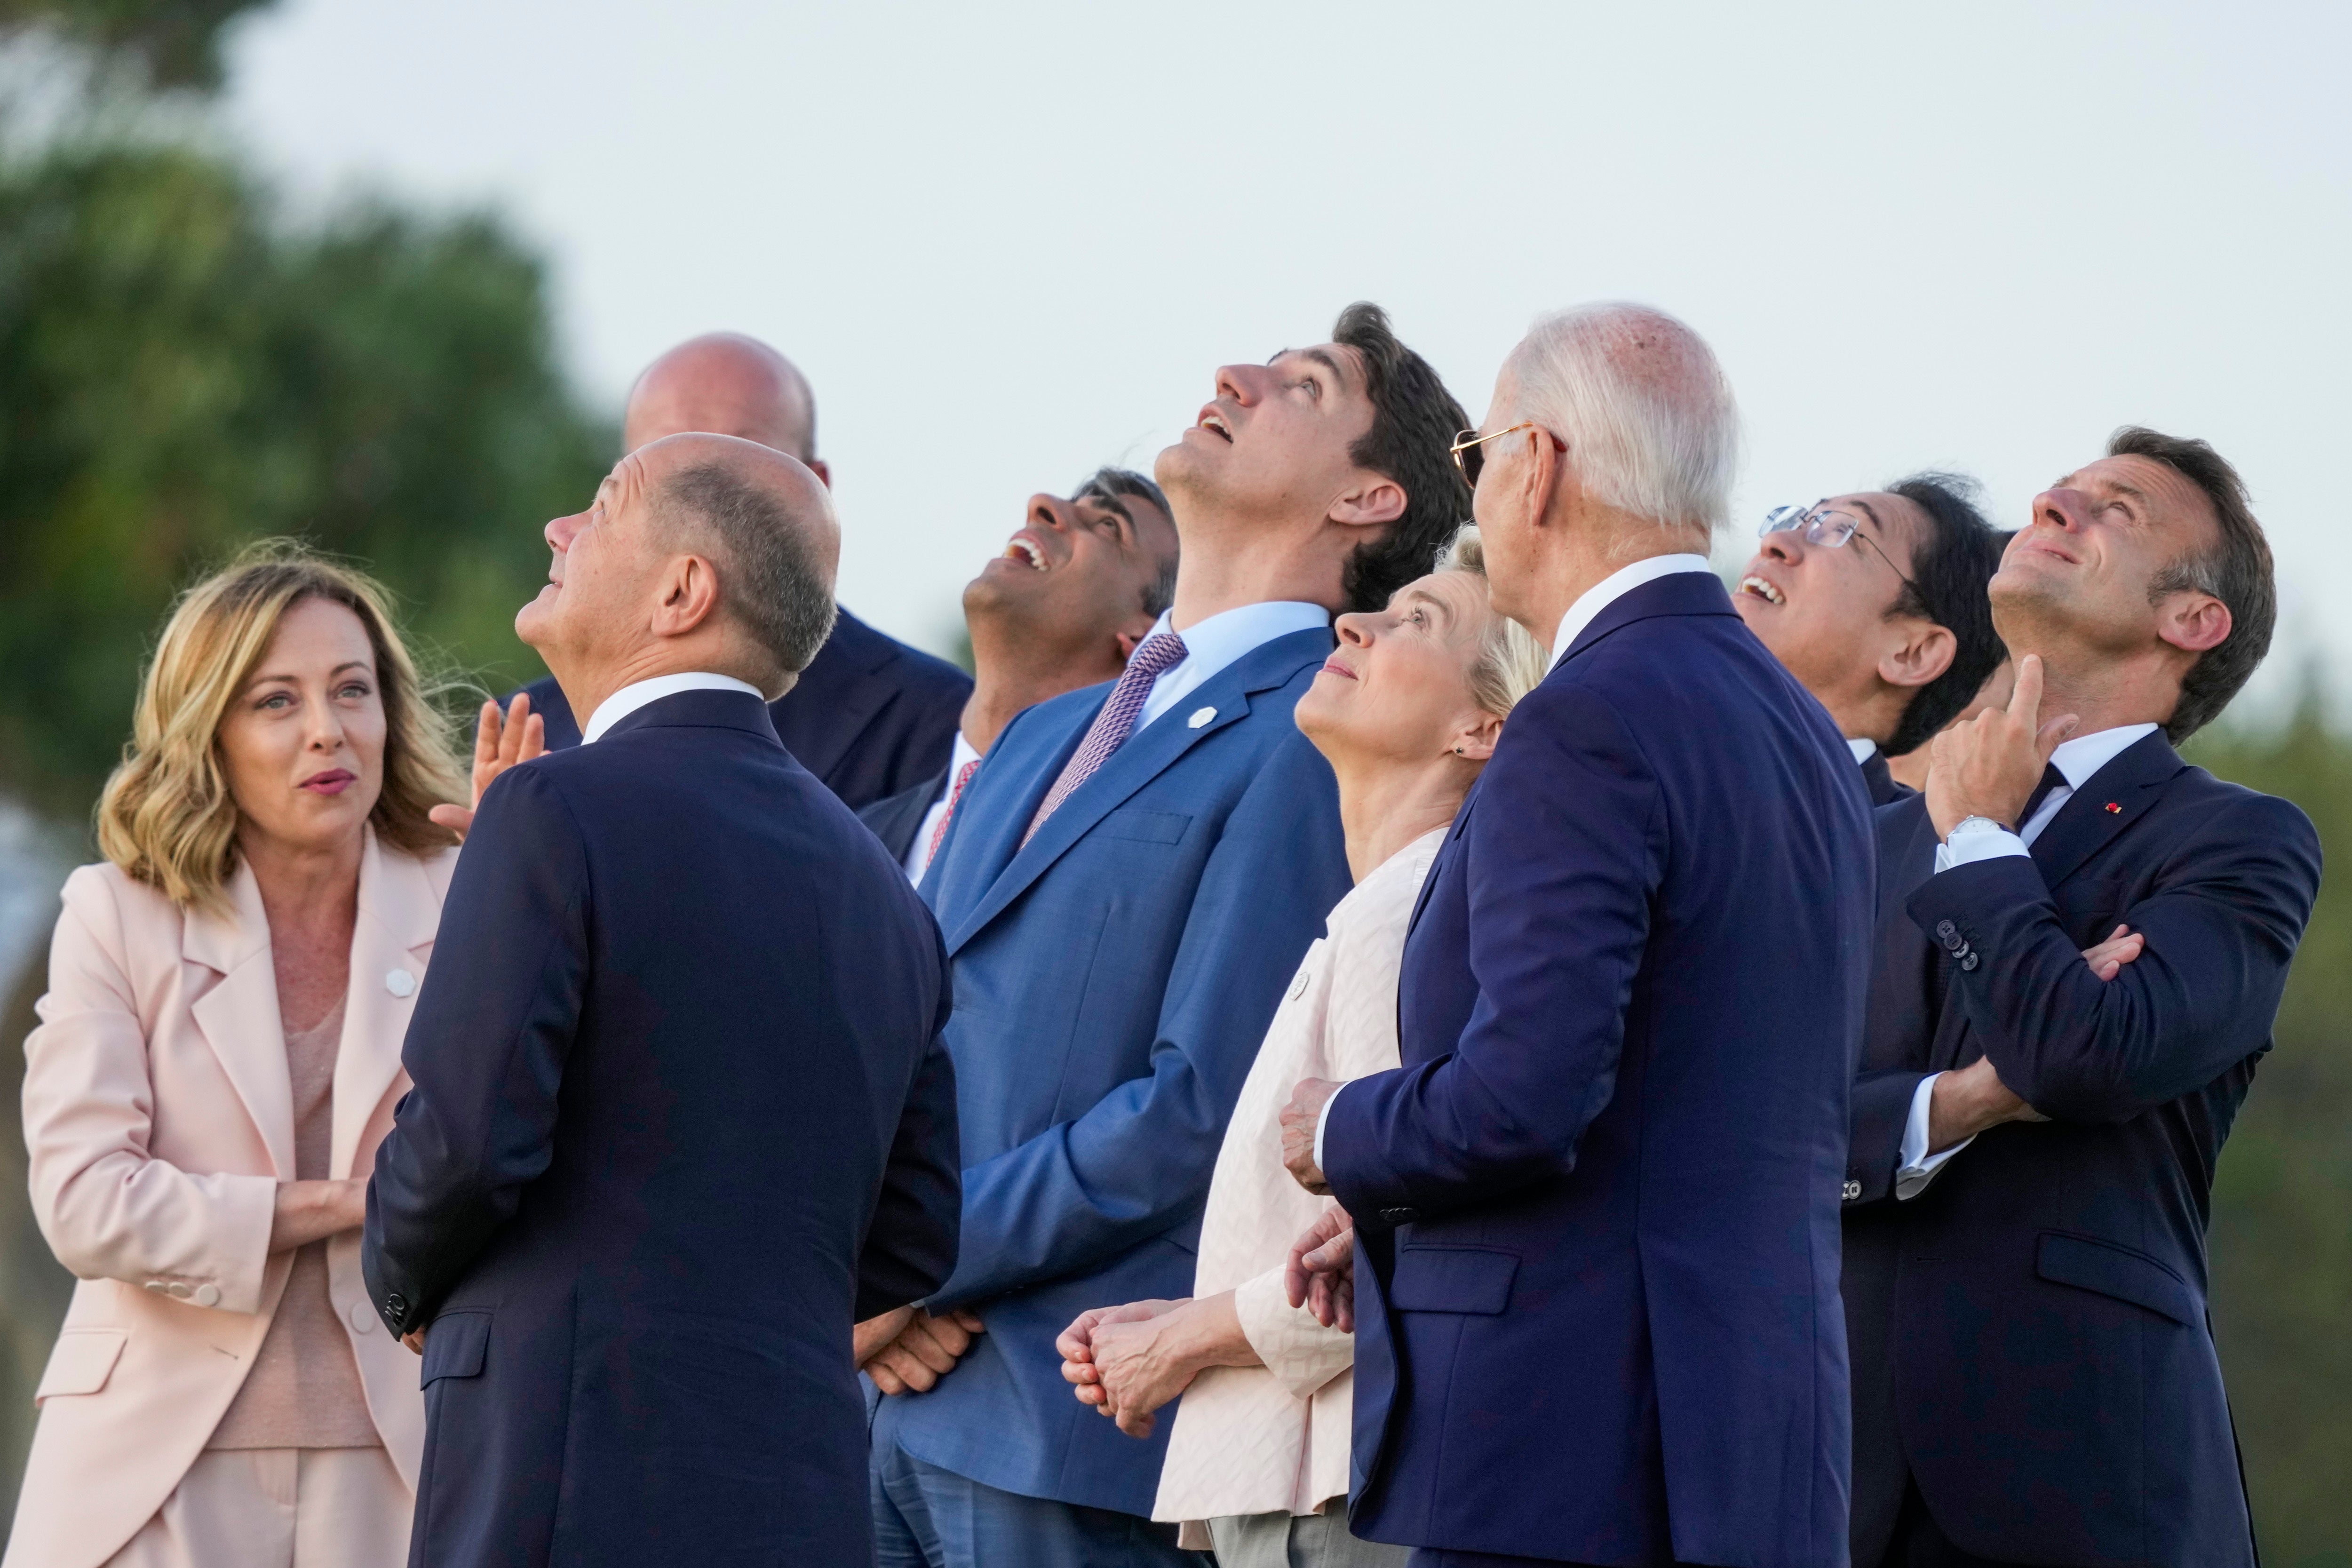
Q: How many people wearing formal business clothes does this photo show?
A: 9